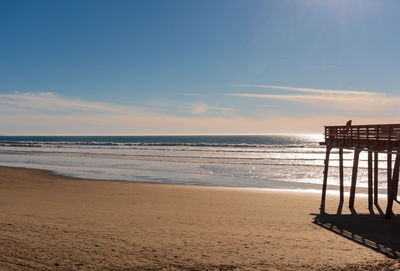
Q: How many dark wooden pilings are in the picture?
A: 7